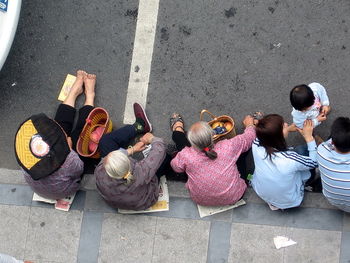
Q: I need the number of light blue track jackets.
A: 1